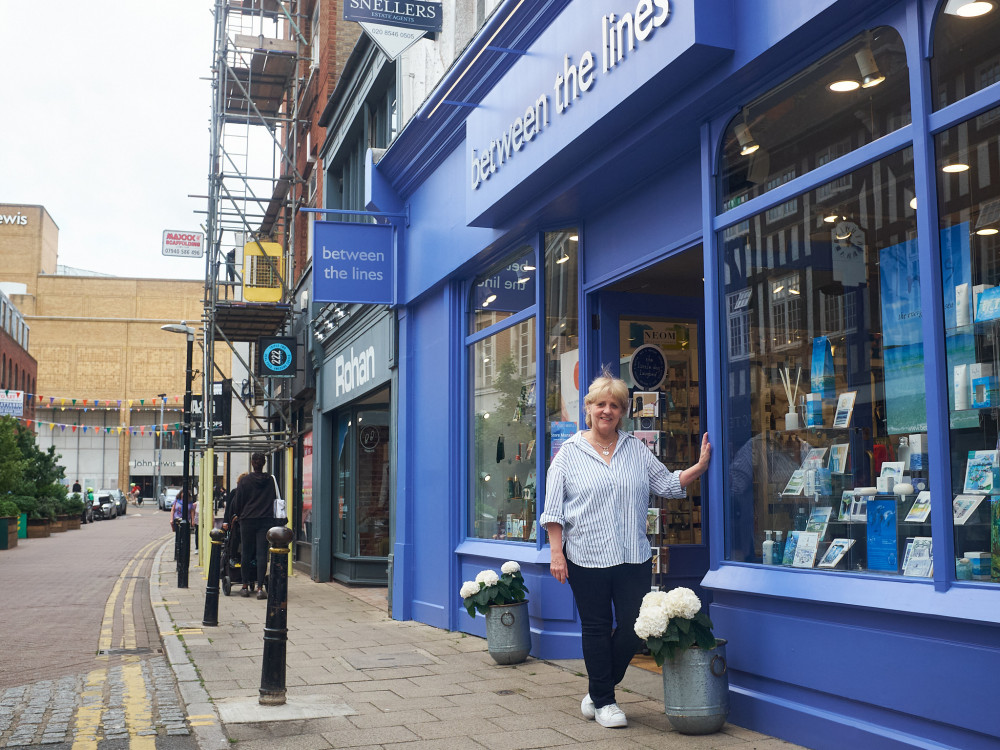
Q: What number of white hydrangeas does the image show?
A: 6